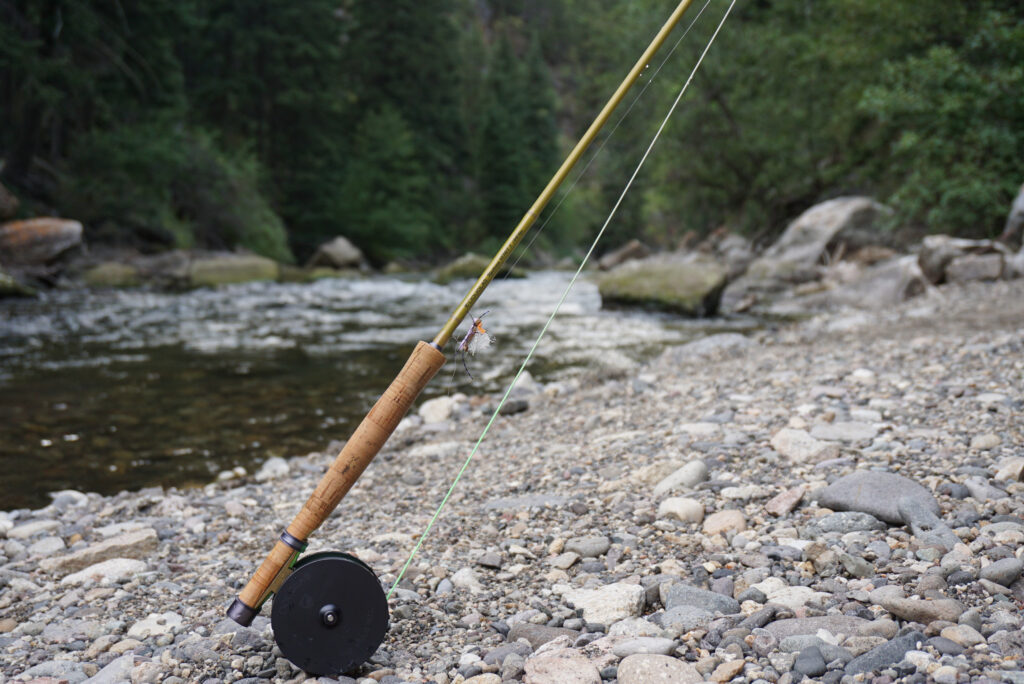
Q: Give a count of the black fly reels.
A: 1